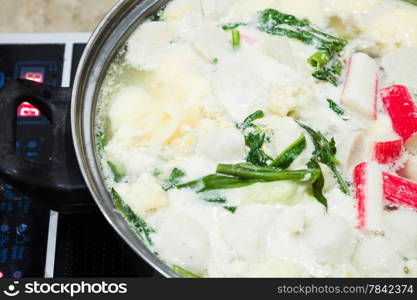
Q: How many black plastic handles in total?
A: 1